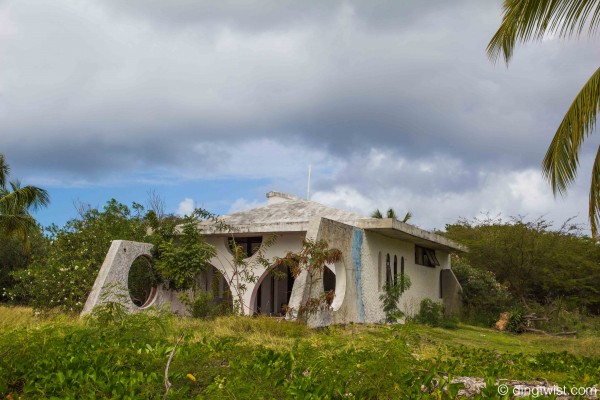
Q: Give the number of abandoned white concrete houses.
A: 1